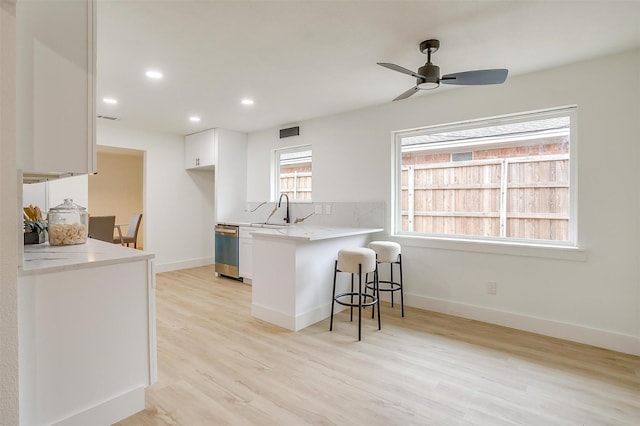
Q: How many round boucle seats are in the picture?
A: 2